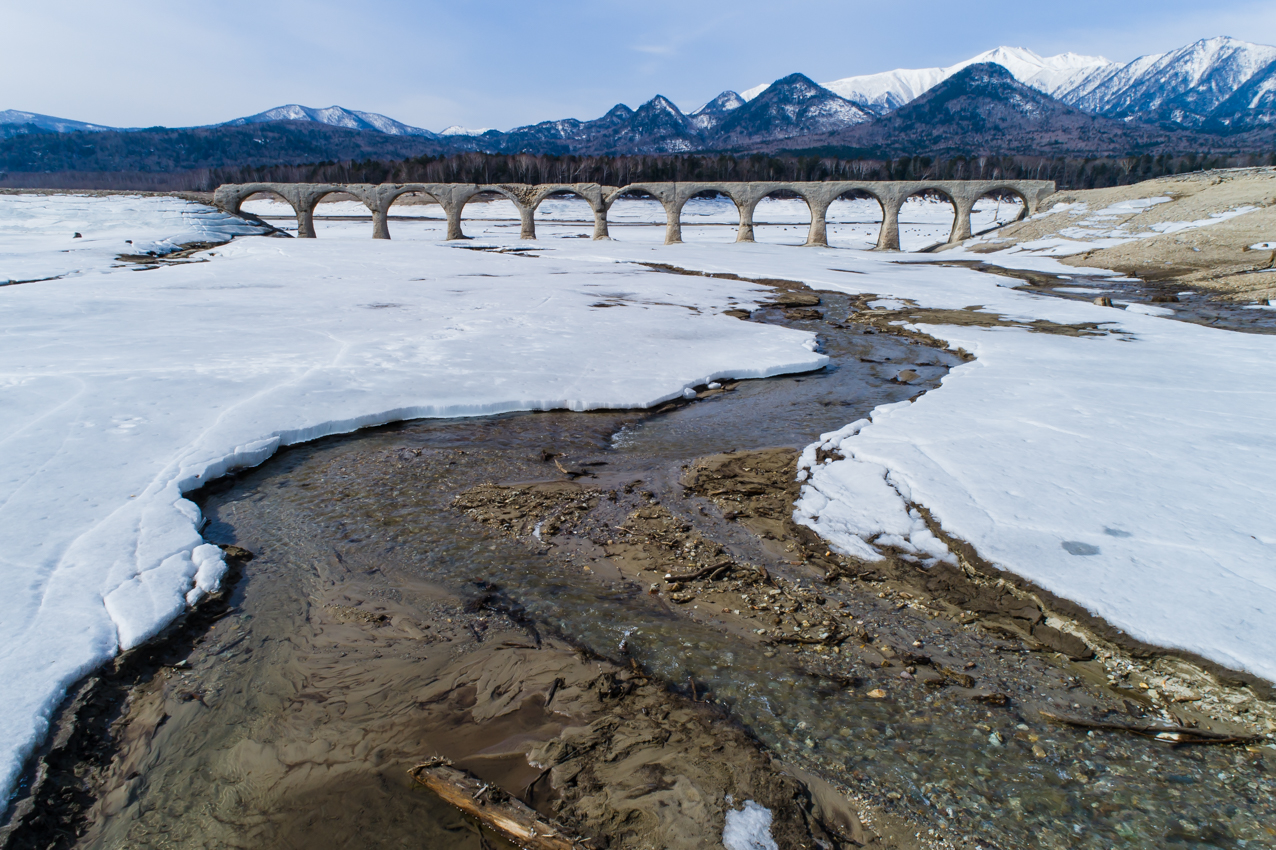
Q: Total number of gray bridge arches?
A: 11